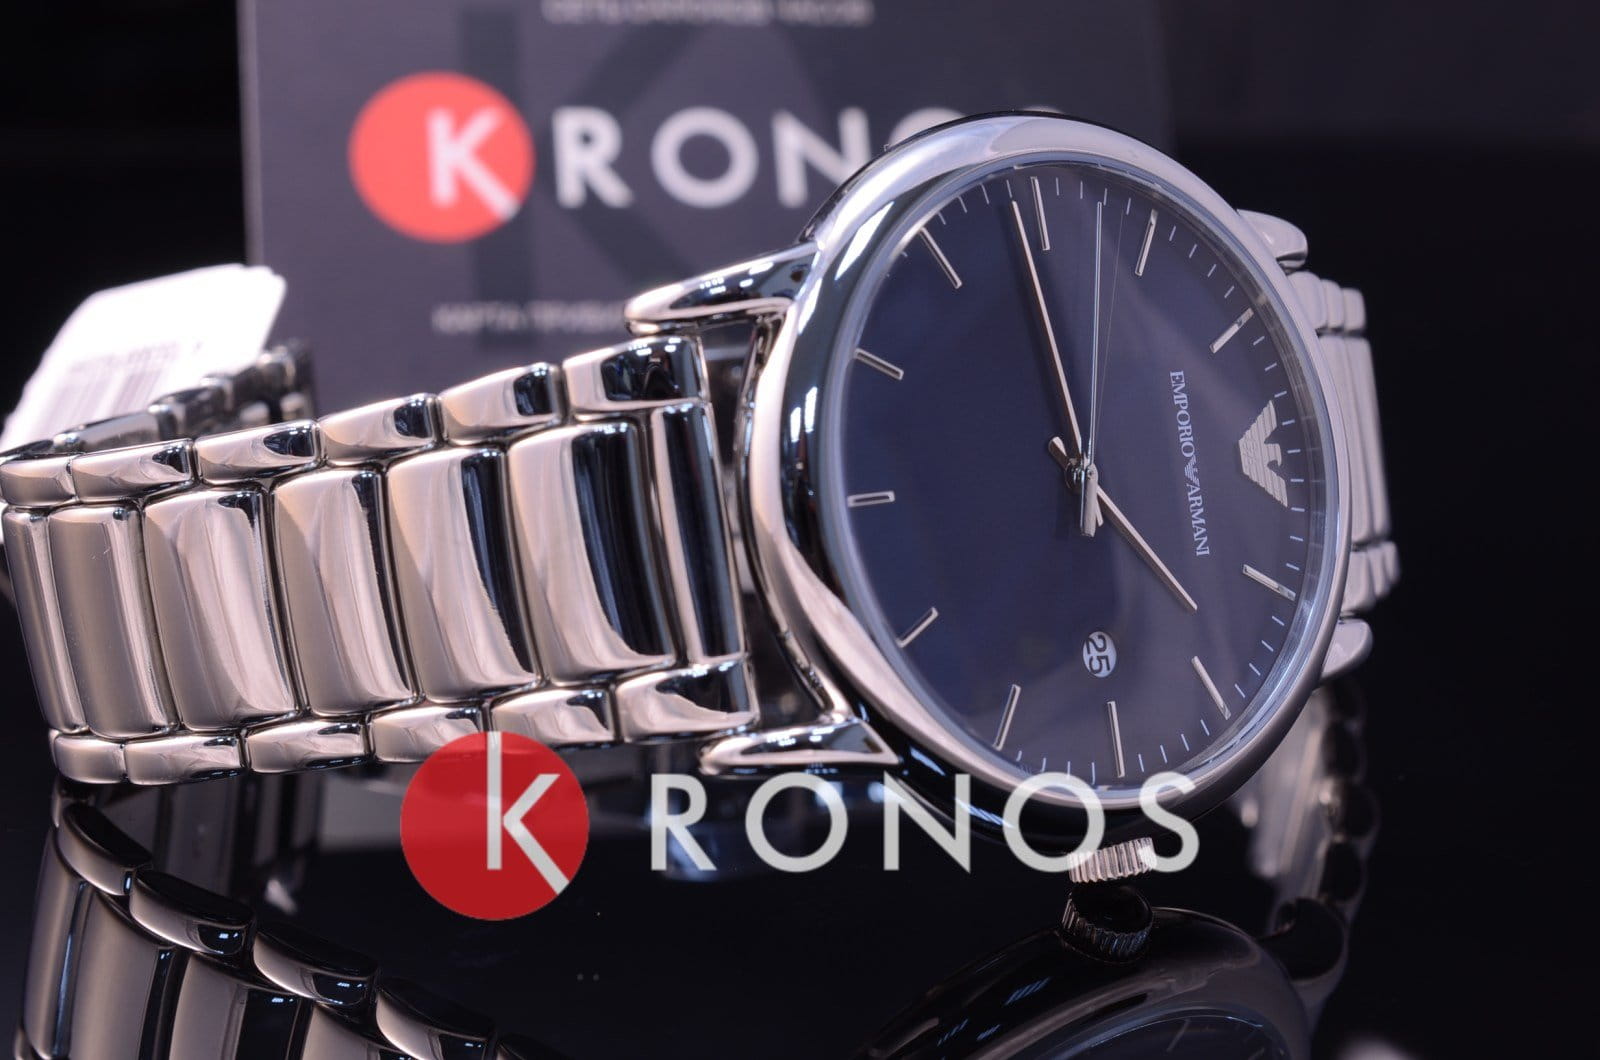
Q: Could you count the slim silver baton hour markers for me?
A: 11